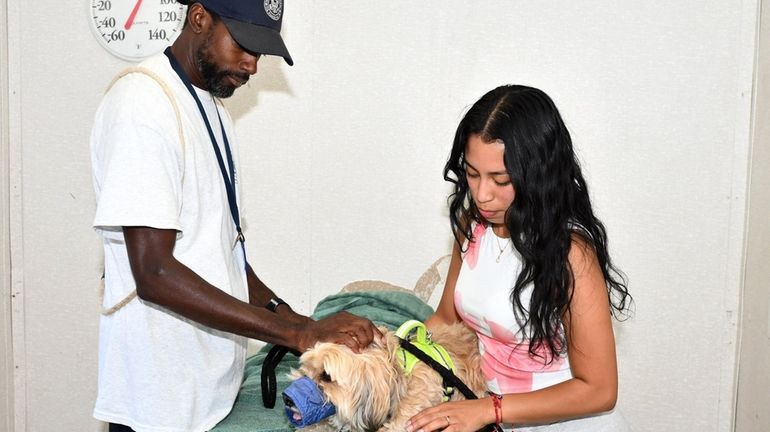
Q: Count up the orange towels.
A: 0